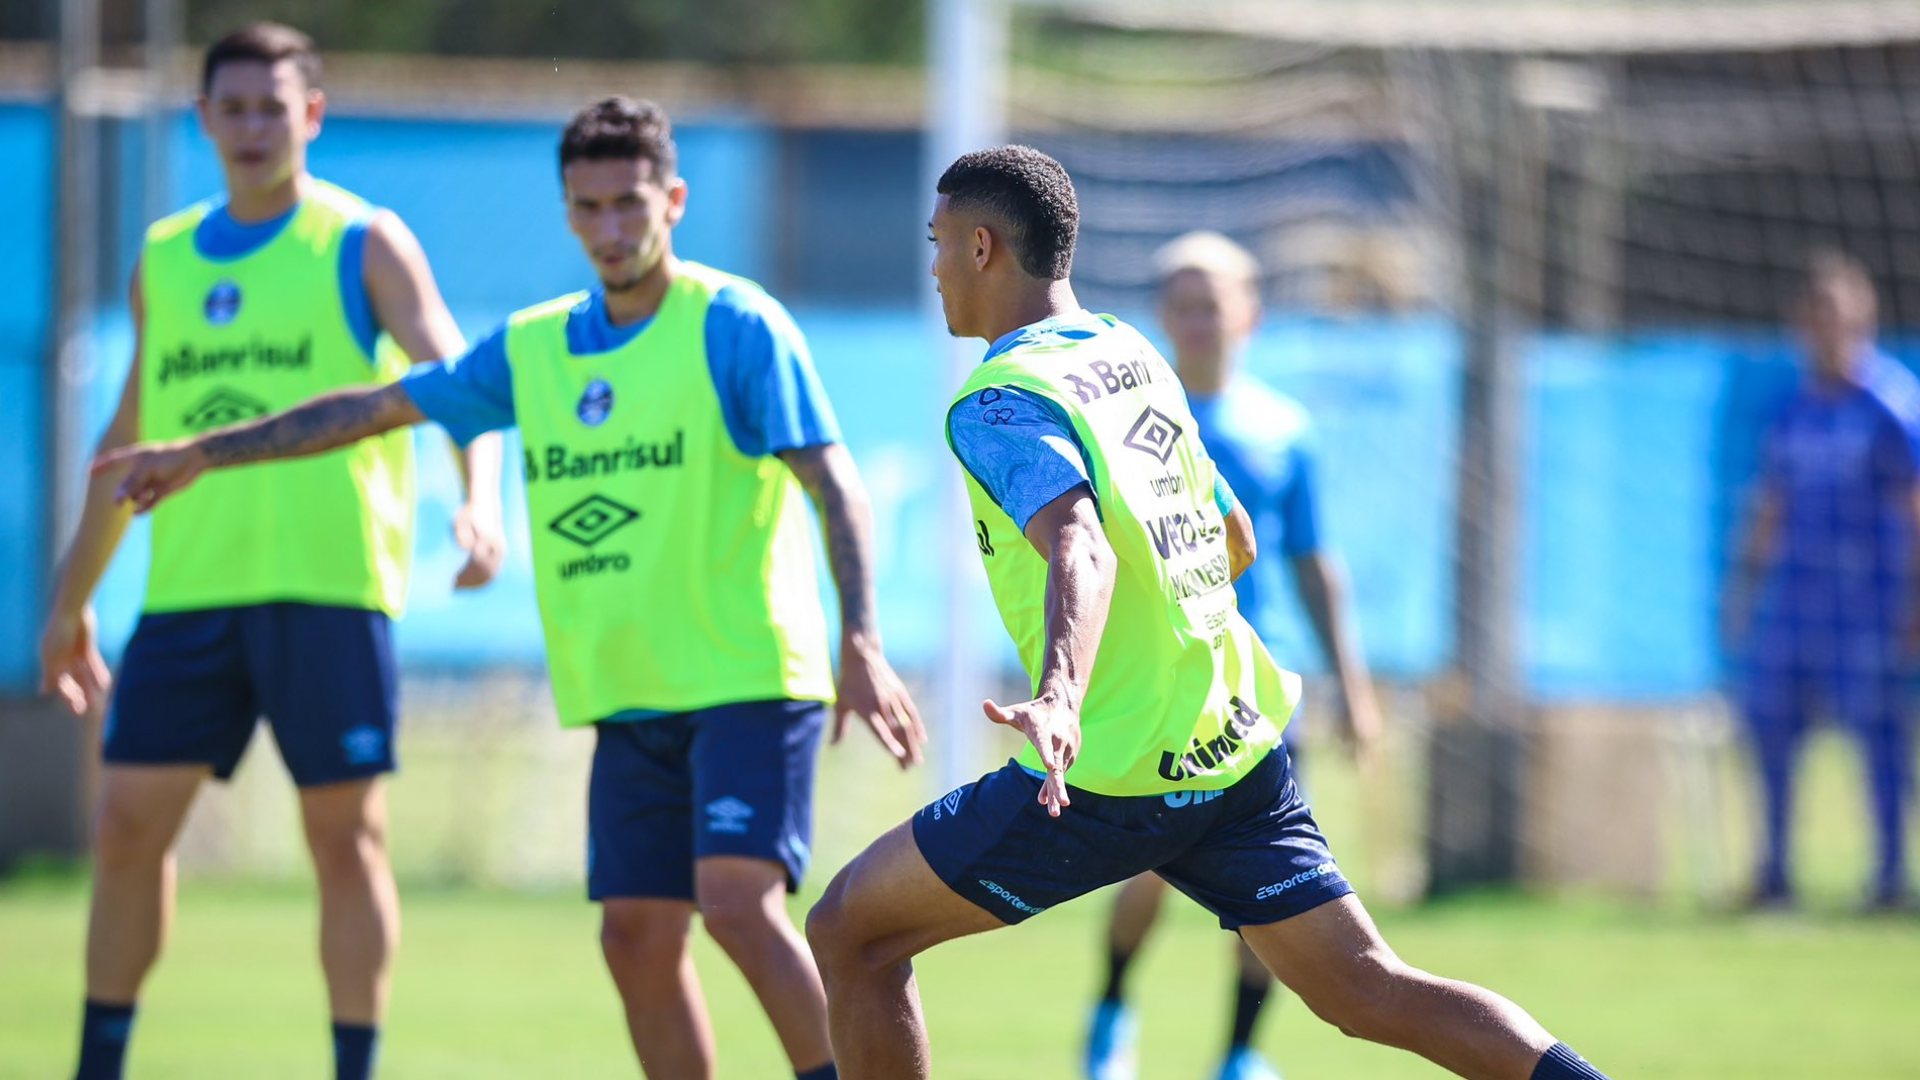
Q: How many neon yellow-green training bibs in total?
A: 3